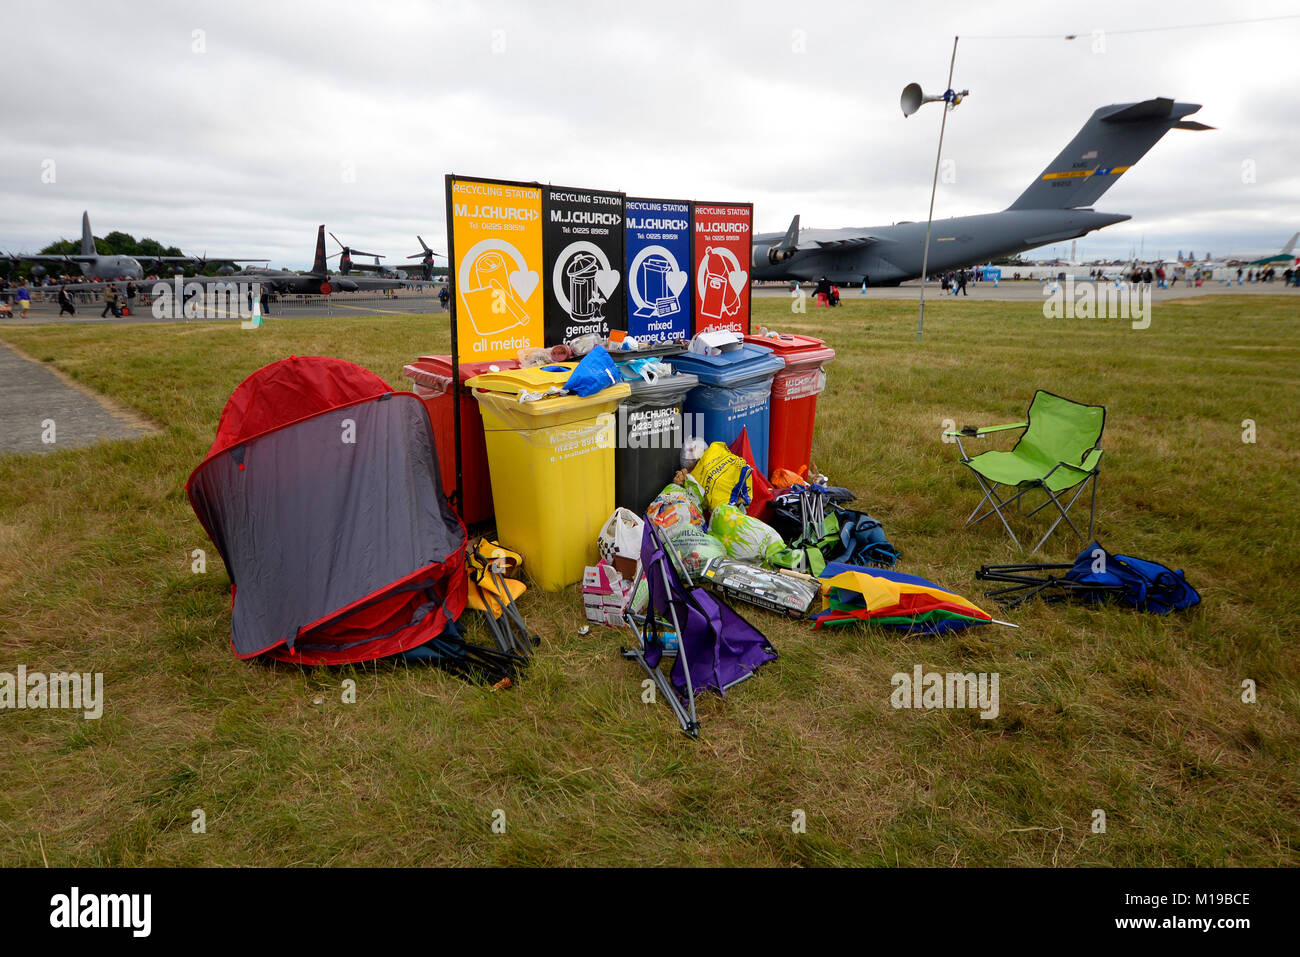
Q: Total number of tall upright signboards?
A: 4